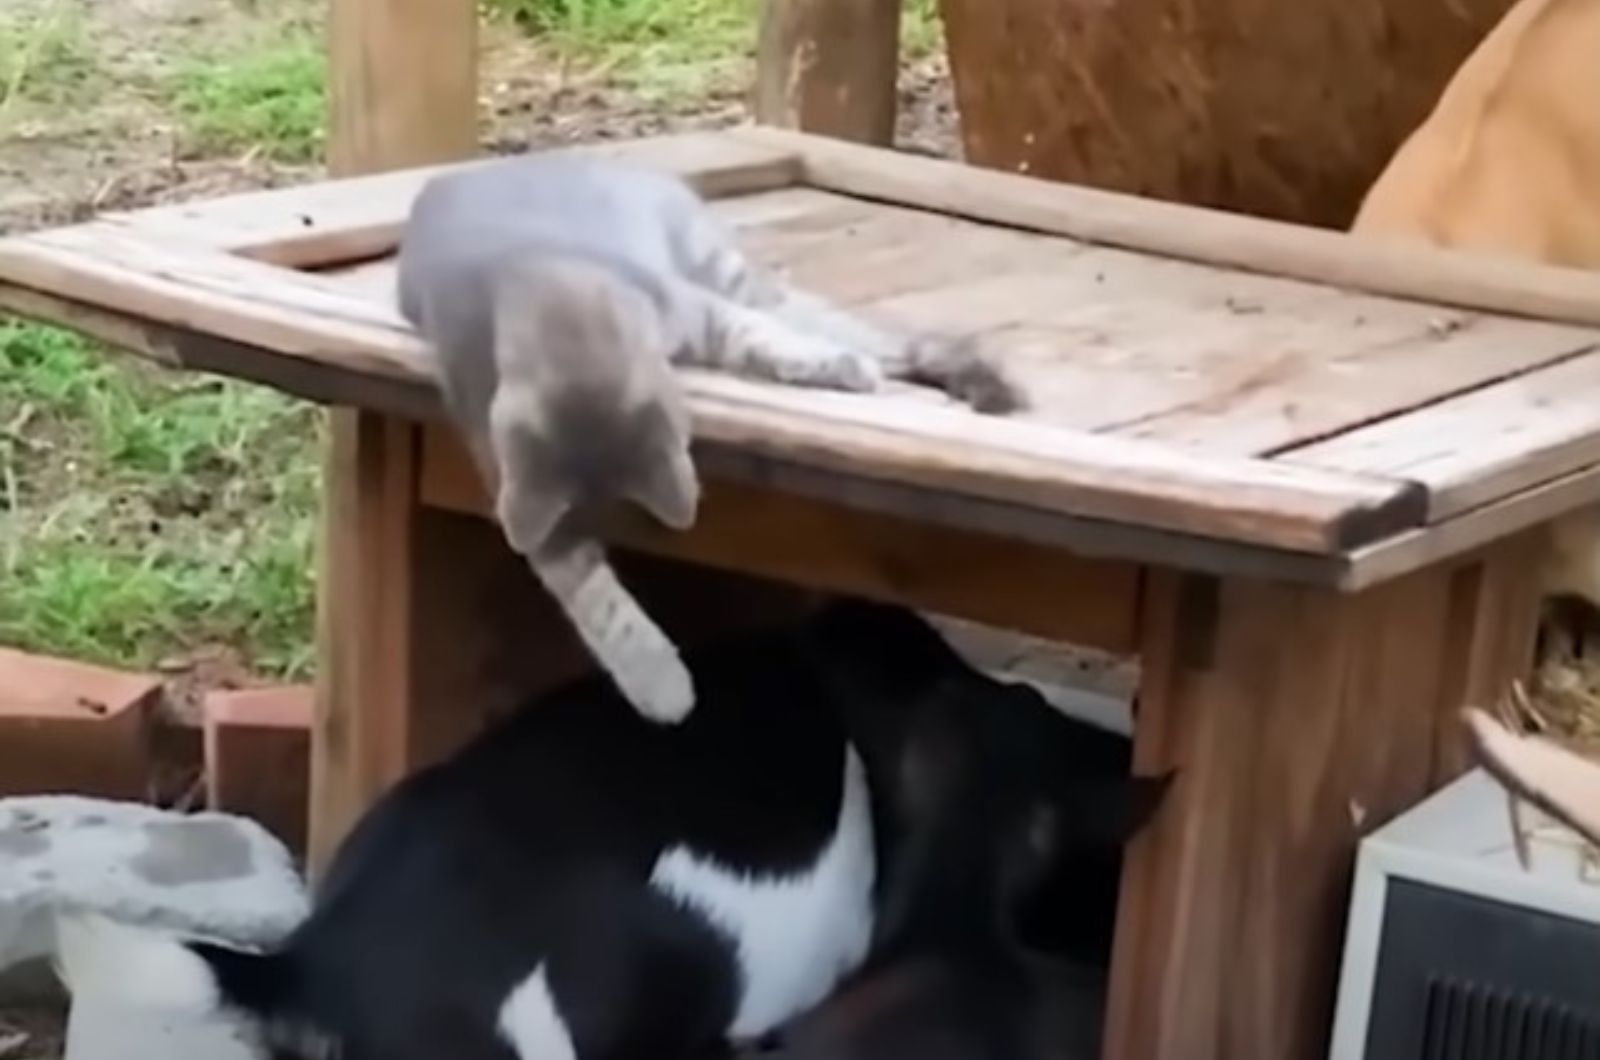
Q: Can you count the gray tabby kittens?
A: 1